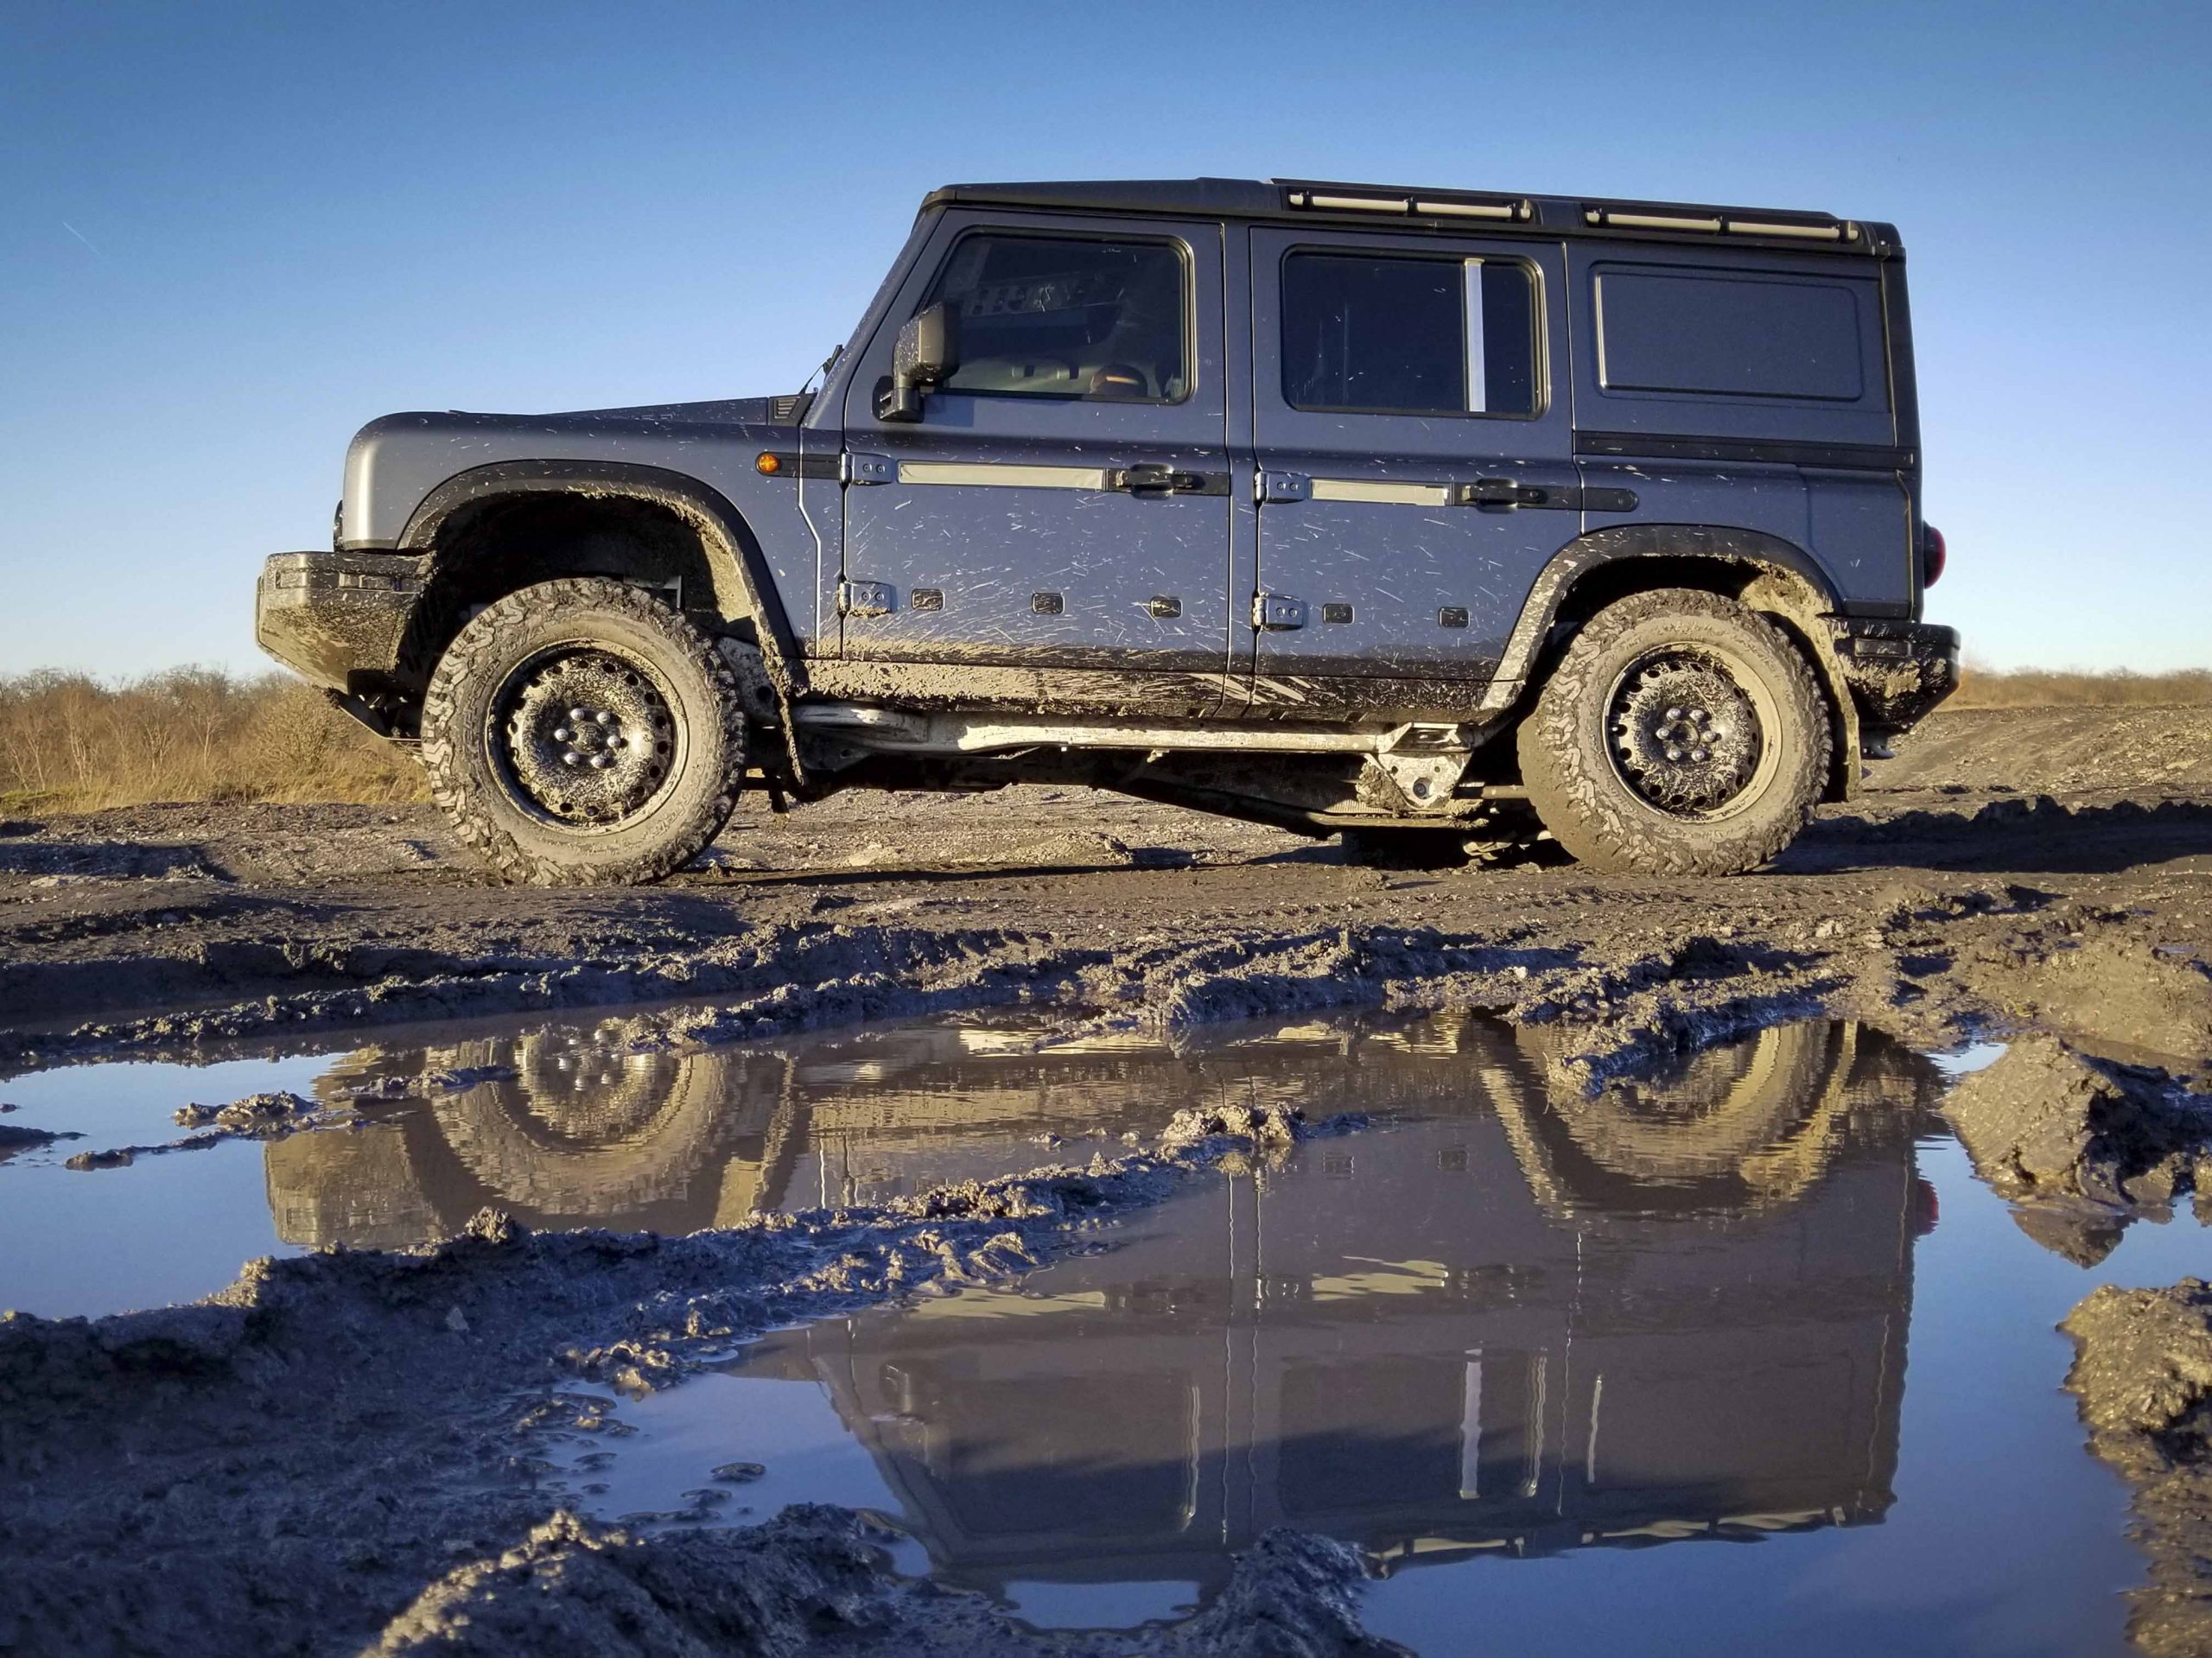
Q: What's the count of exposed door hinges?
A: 4